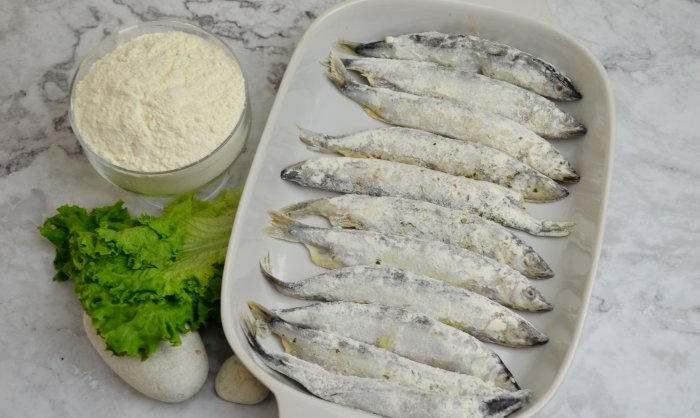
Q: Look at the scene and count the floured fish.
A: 11